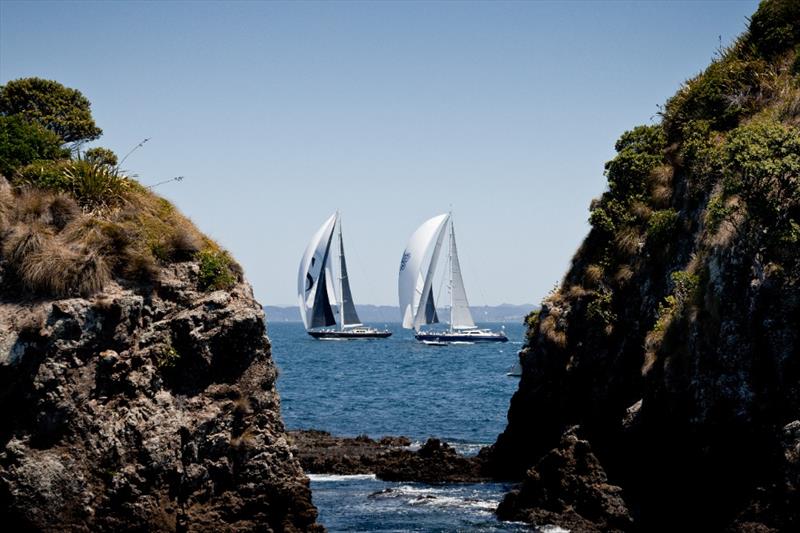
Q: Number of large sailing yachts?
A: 2